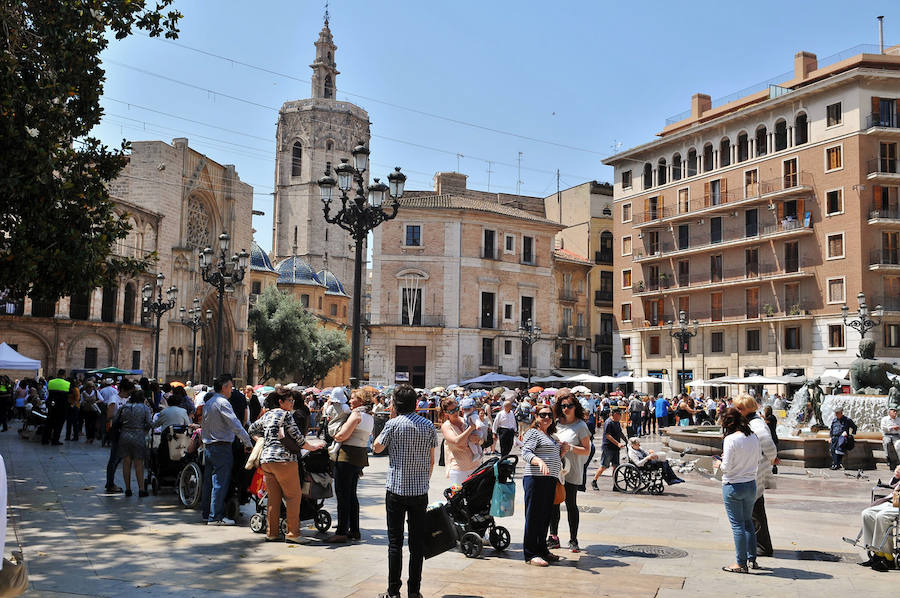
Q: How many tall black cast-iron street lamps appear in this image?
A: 7